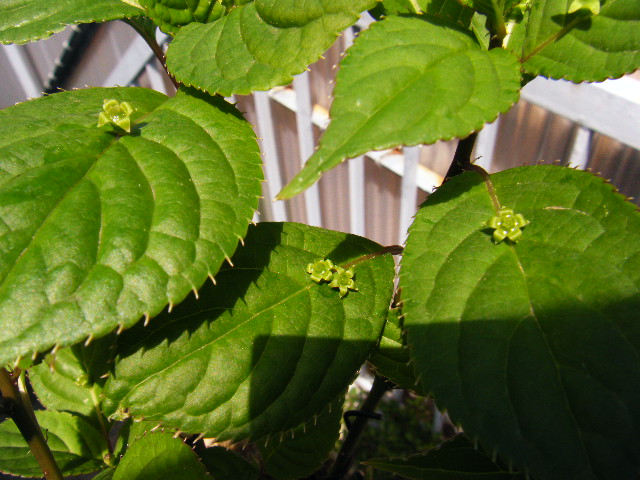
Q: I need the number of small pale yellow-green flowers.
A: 4